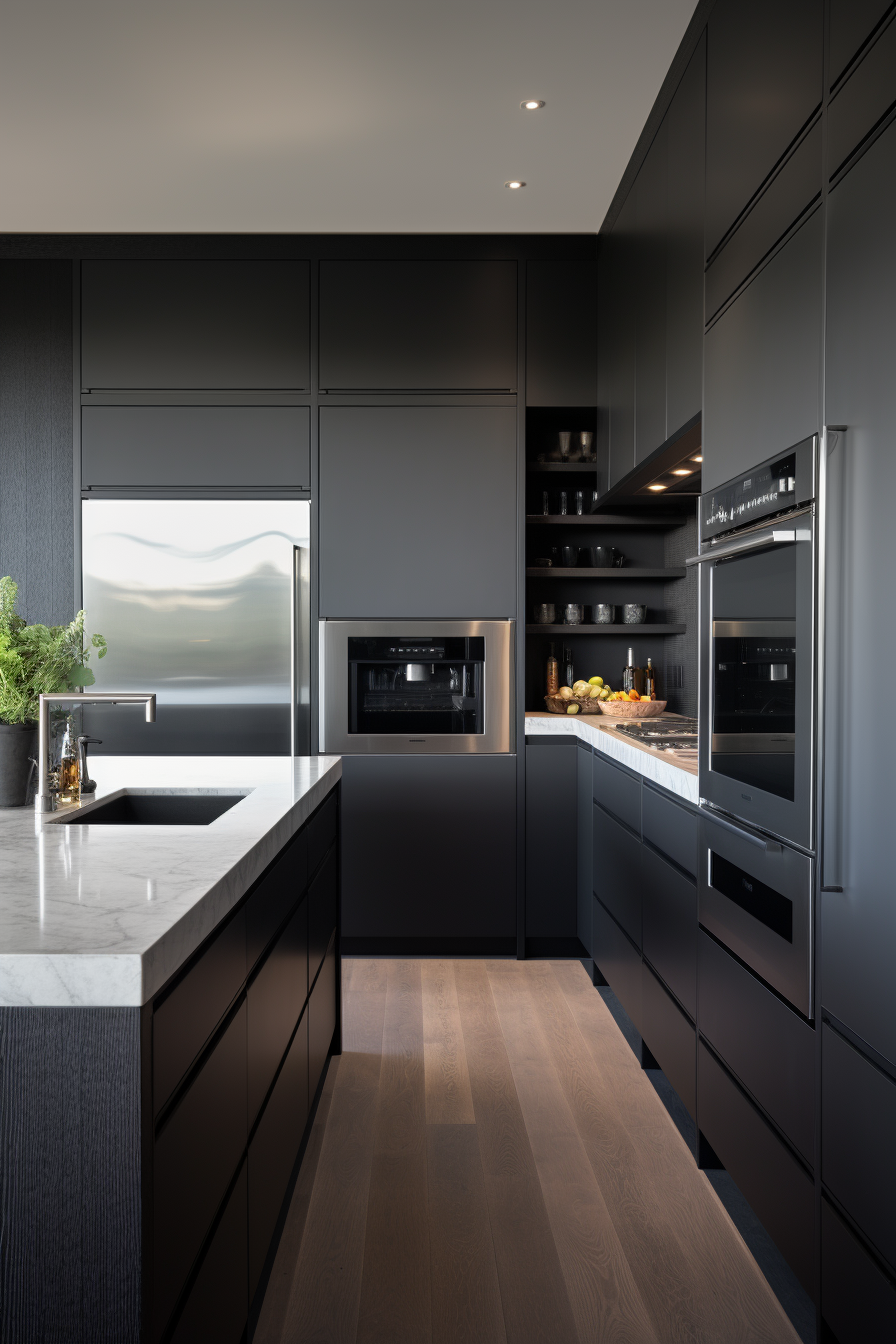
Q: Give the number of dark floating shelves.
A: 4